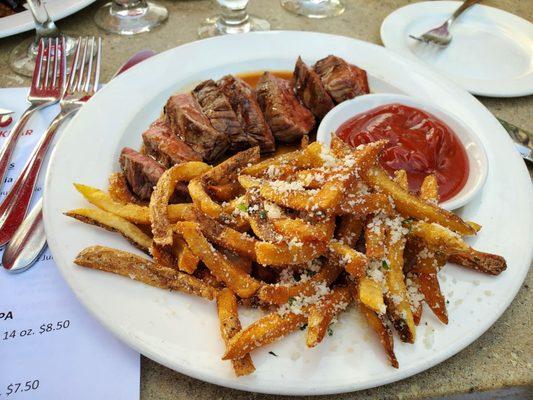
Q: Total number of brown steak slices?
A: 8